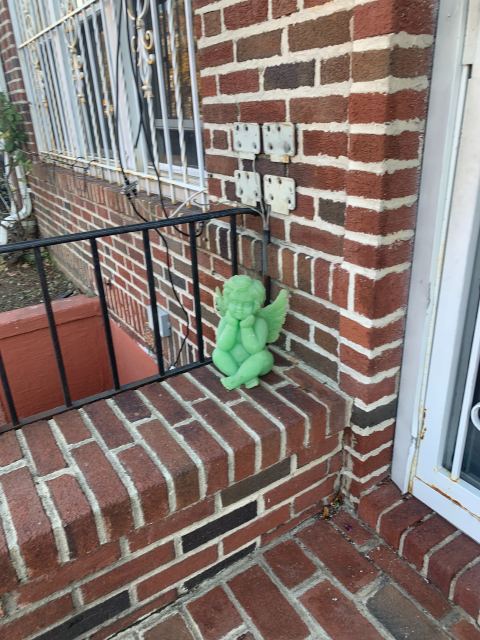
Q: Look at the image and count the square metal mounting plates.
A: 4